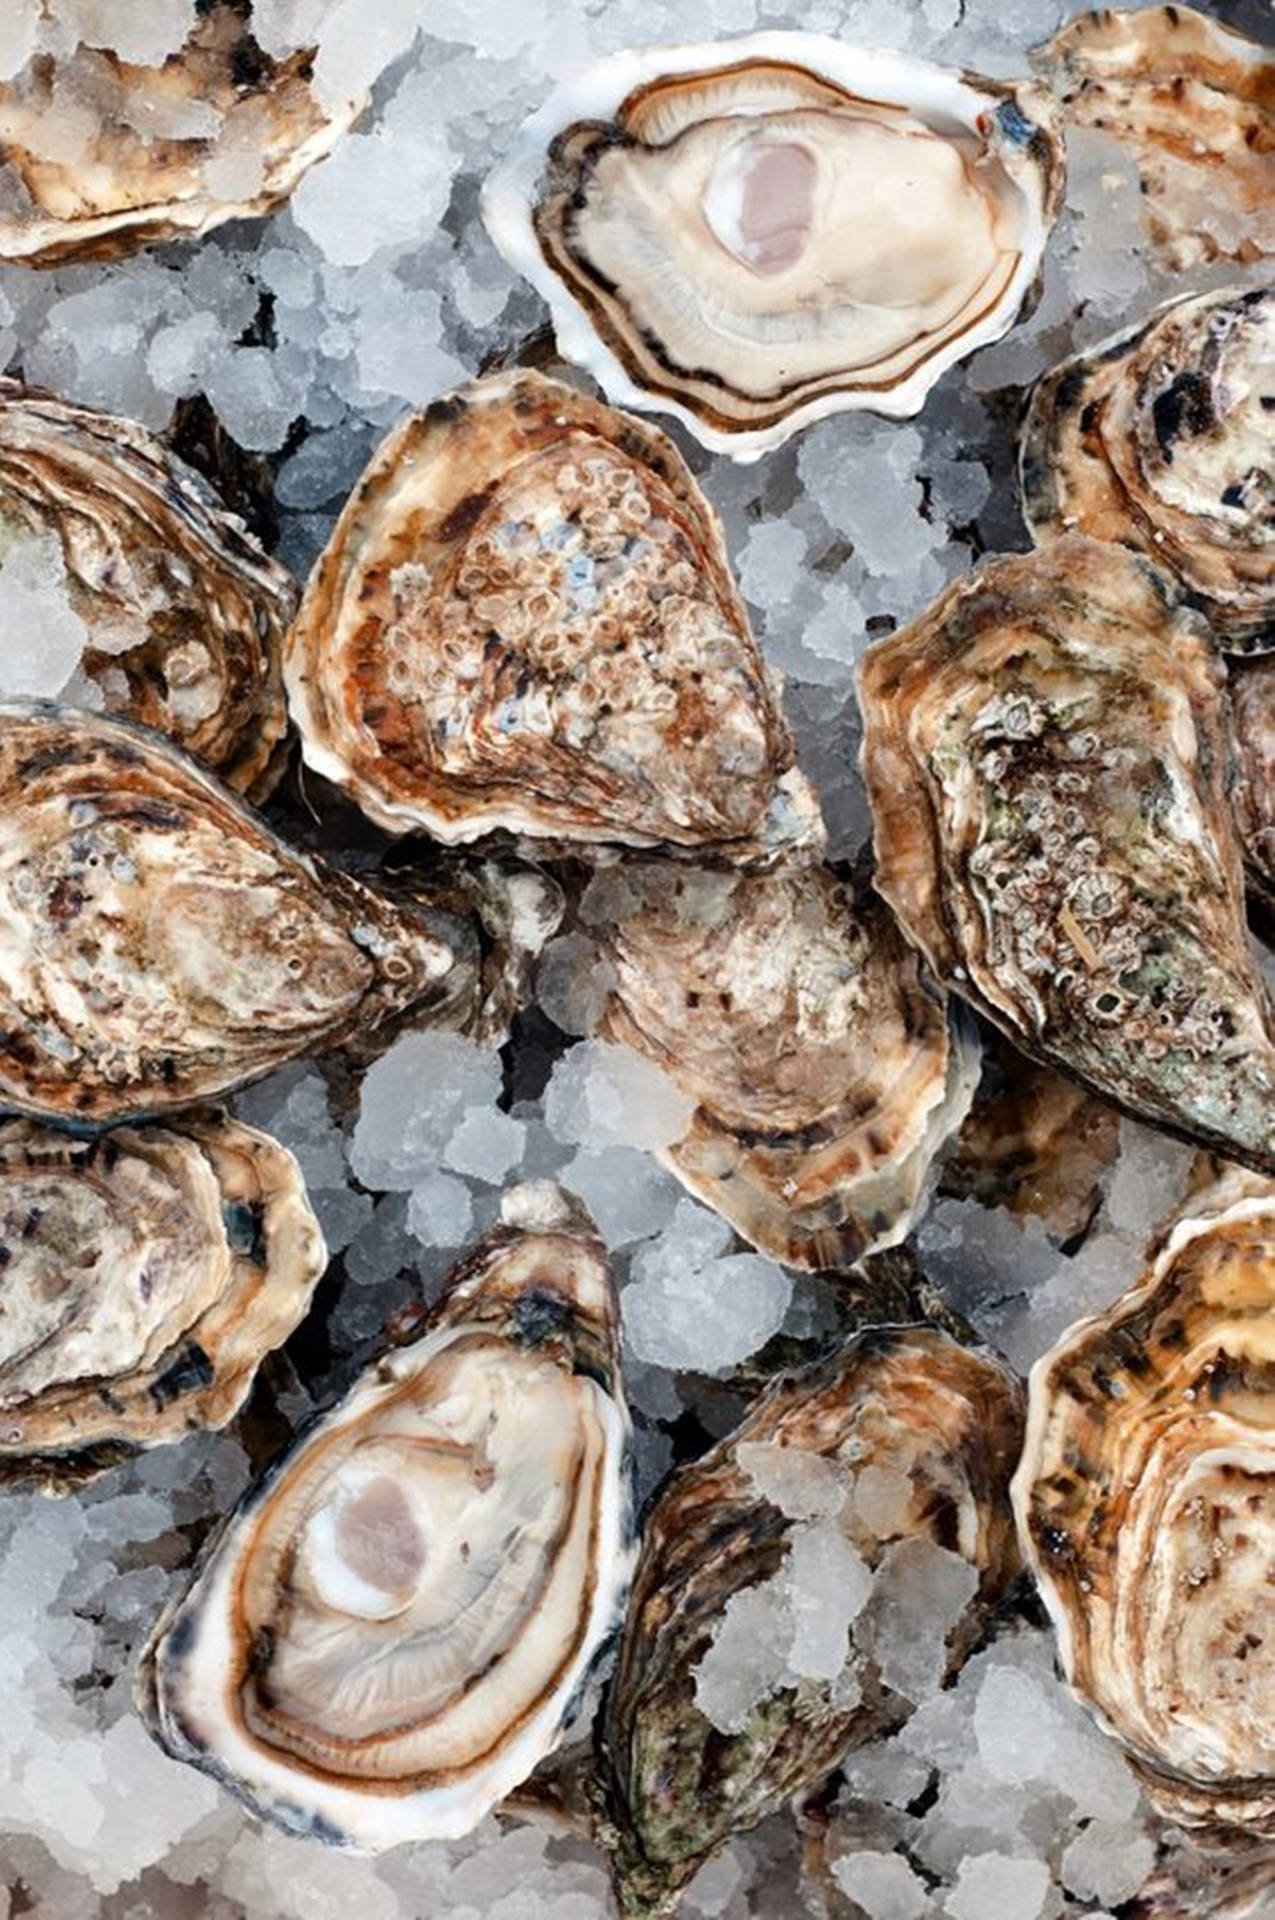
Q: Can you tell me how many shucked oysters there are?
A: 2